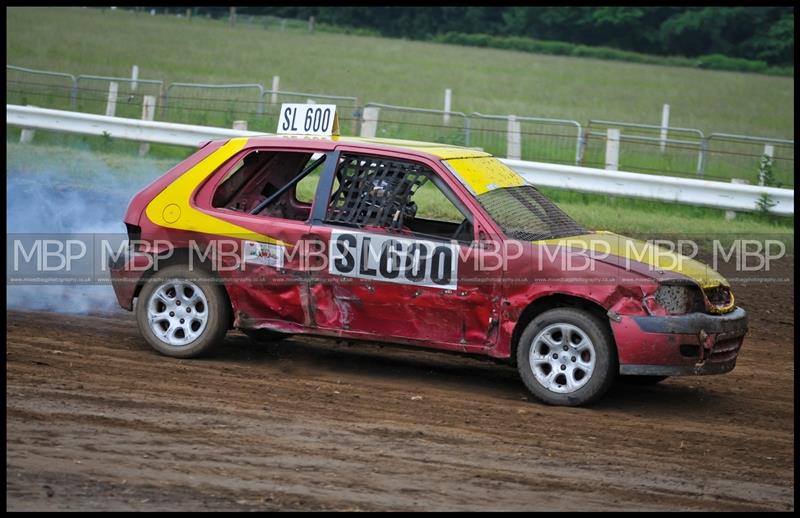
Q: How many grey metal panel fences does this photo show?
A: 8